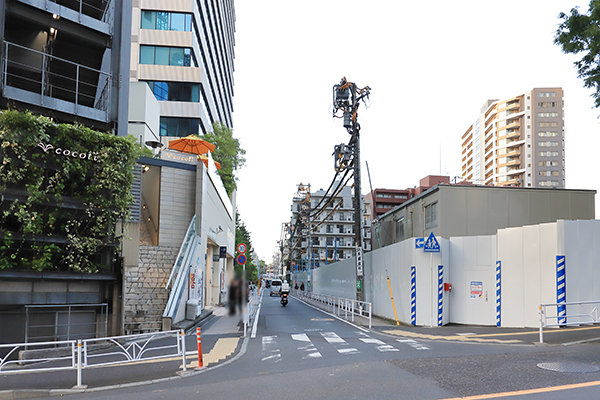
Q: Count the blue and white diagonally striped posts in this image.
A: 4